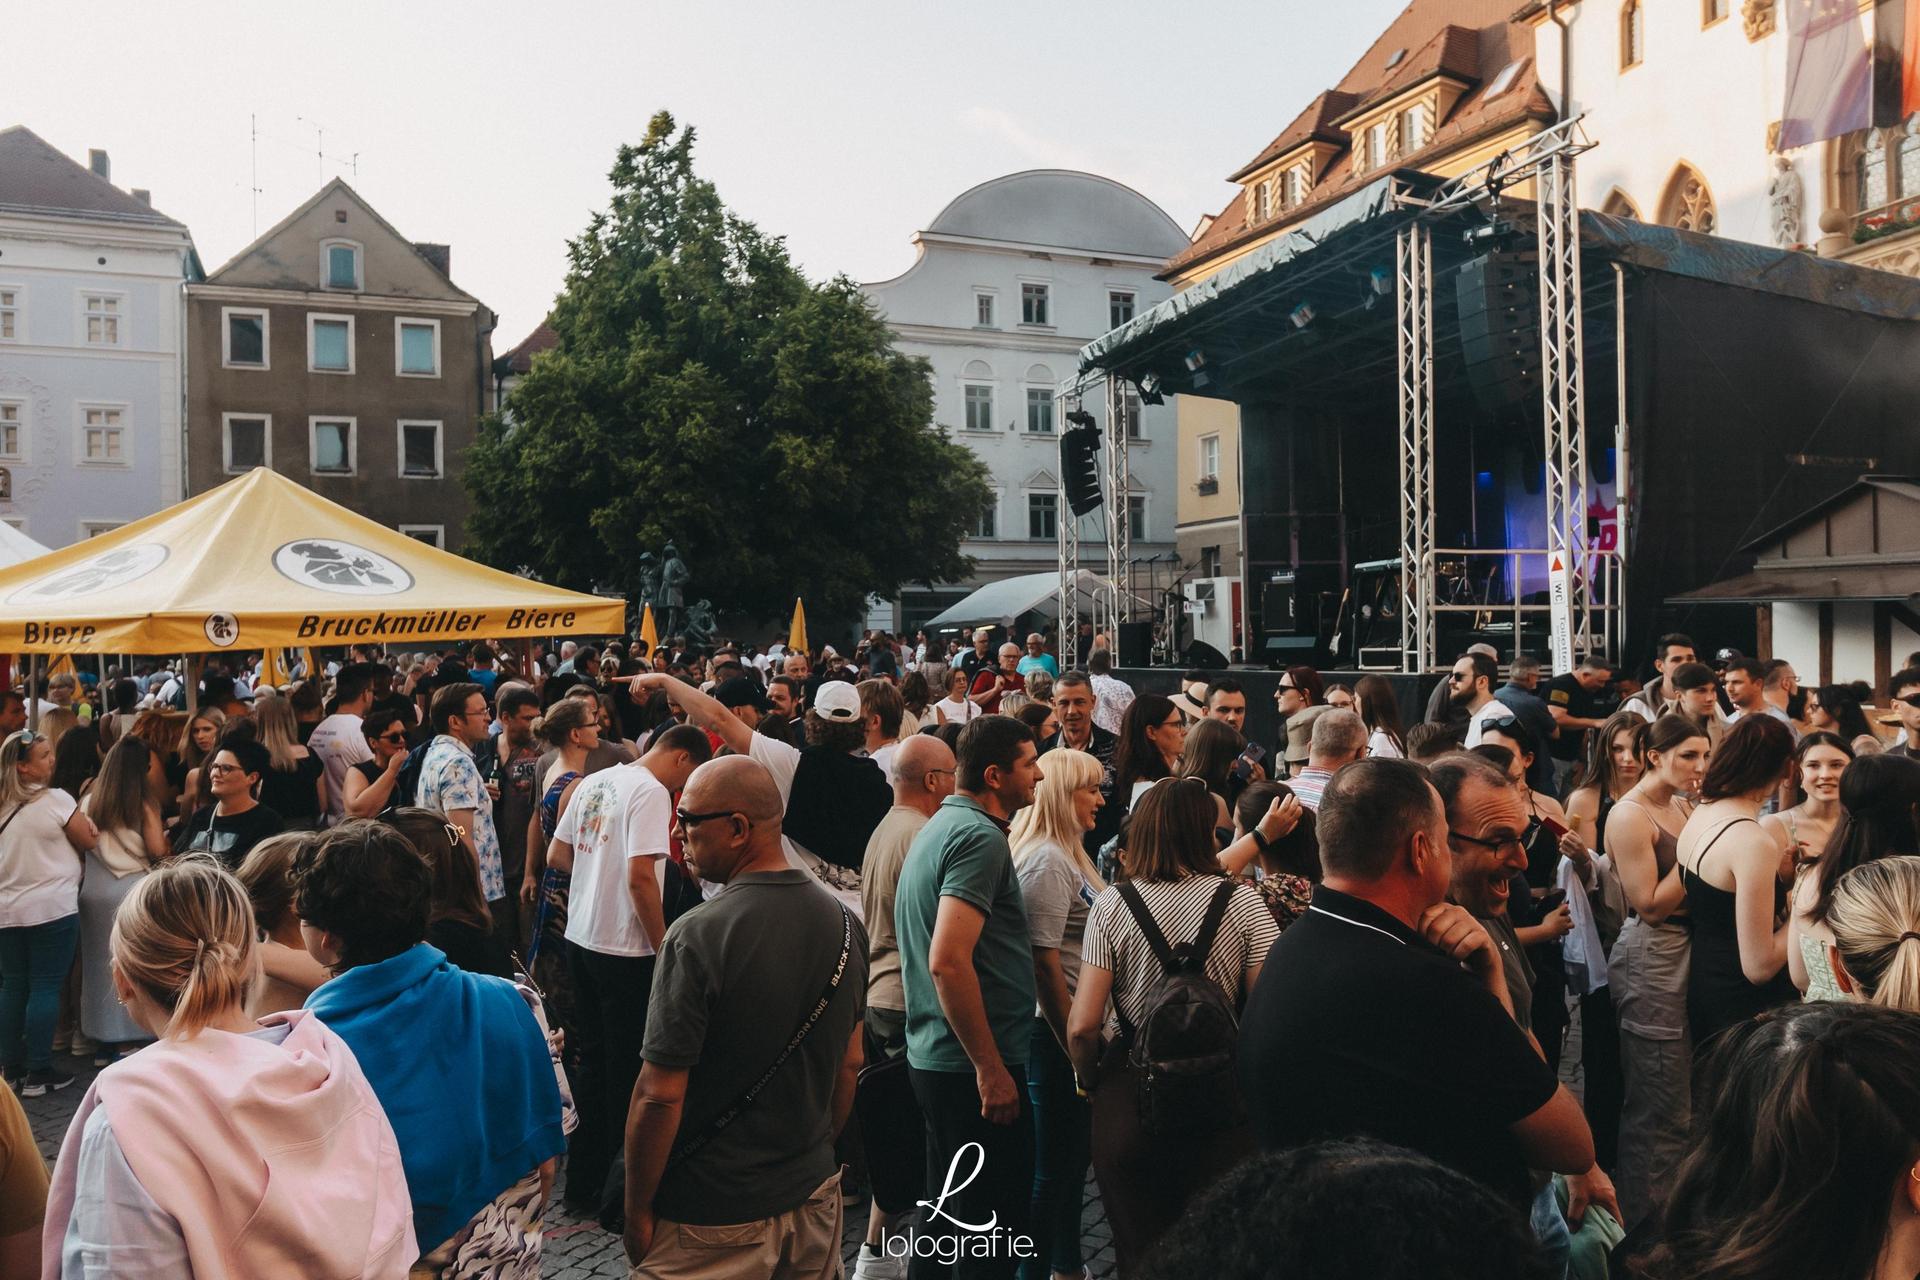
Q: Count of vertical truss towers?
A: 4